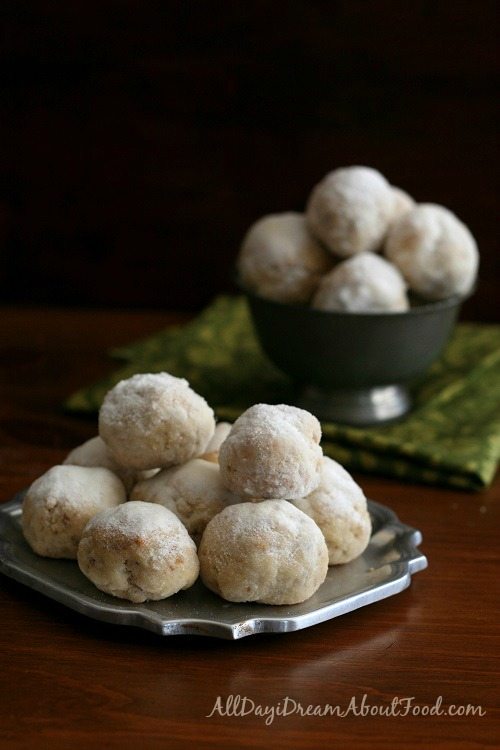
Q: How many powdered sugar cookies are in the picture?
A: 14